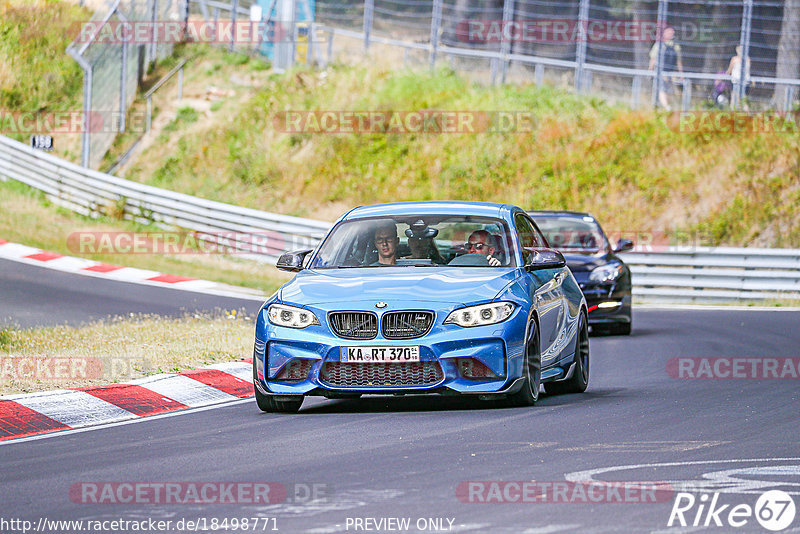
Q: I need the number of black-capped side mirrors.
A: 3